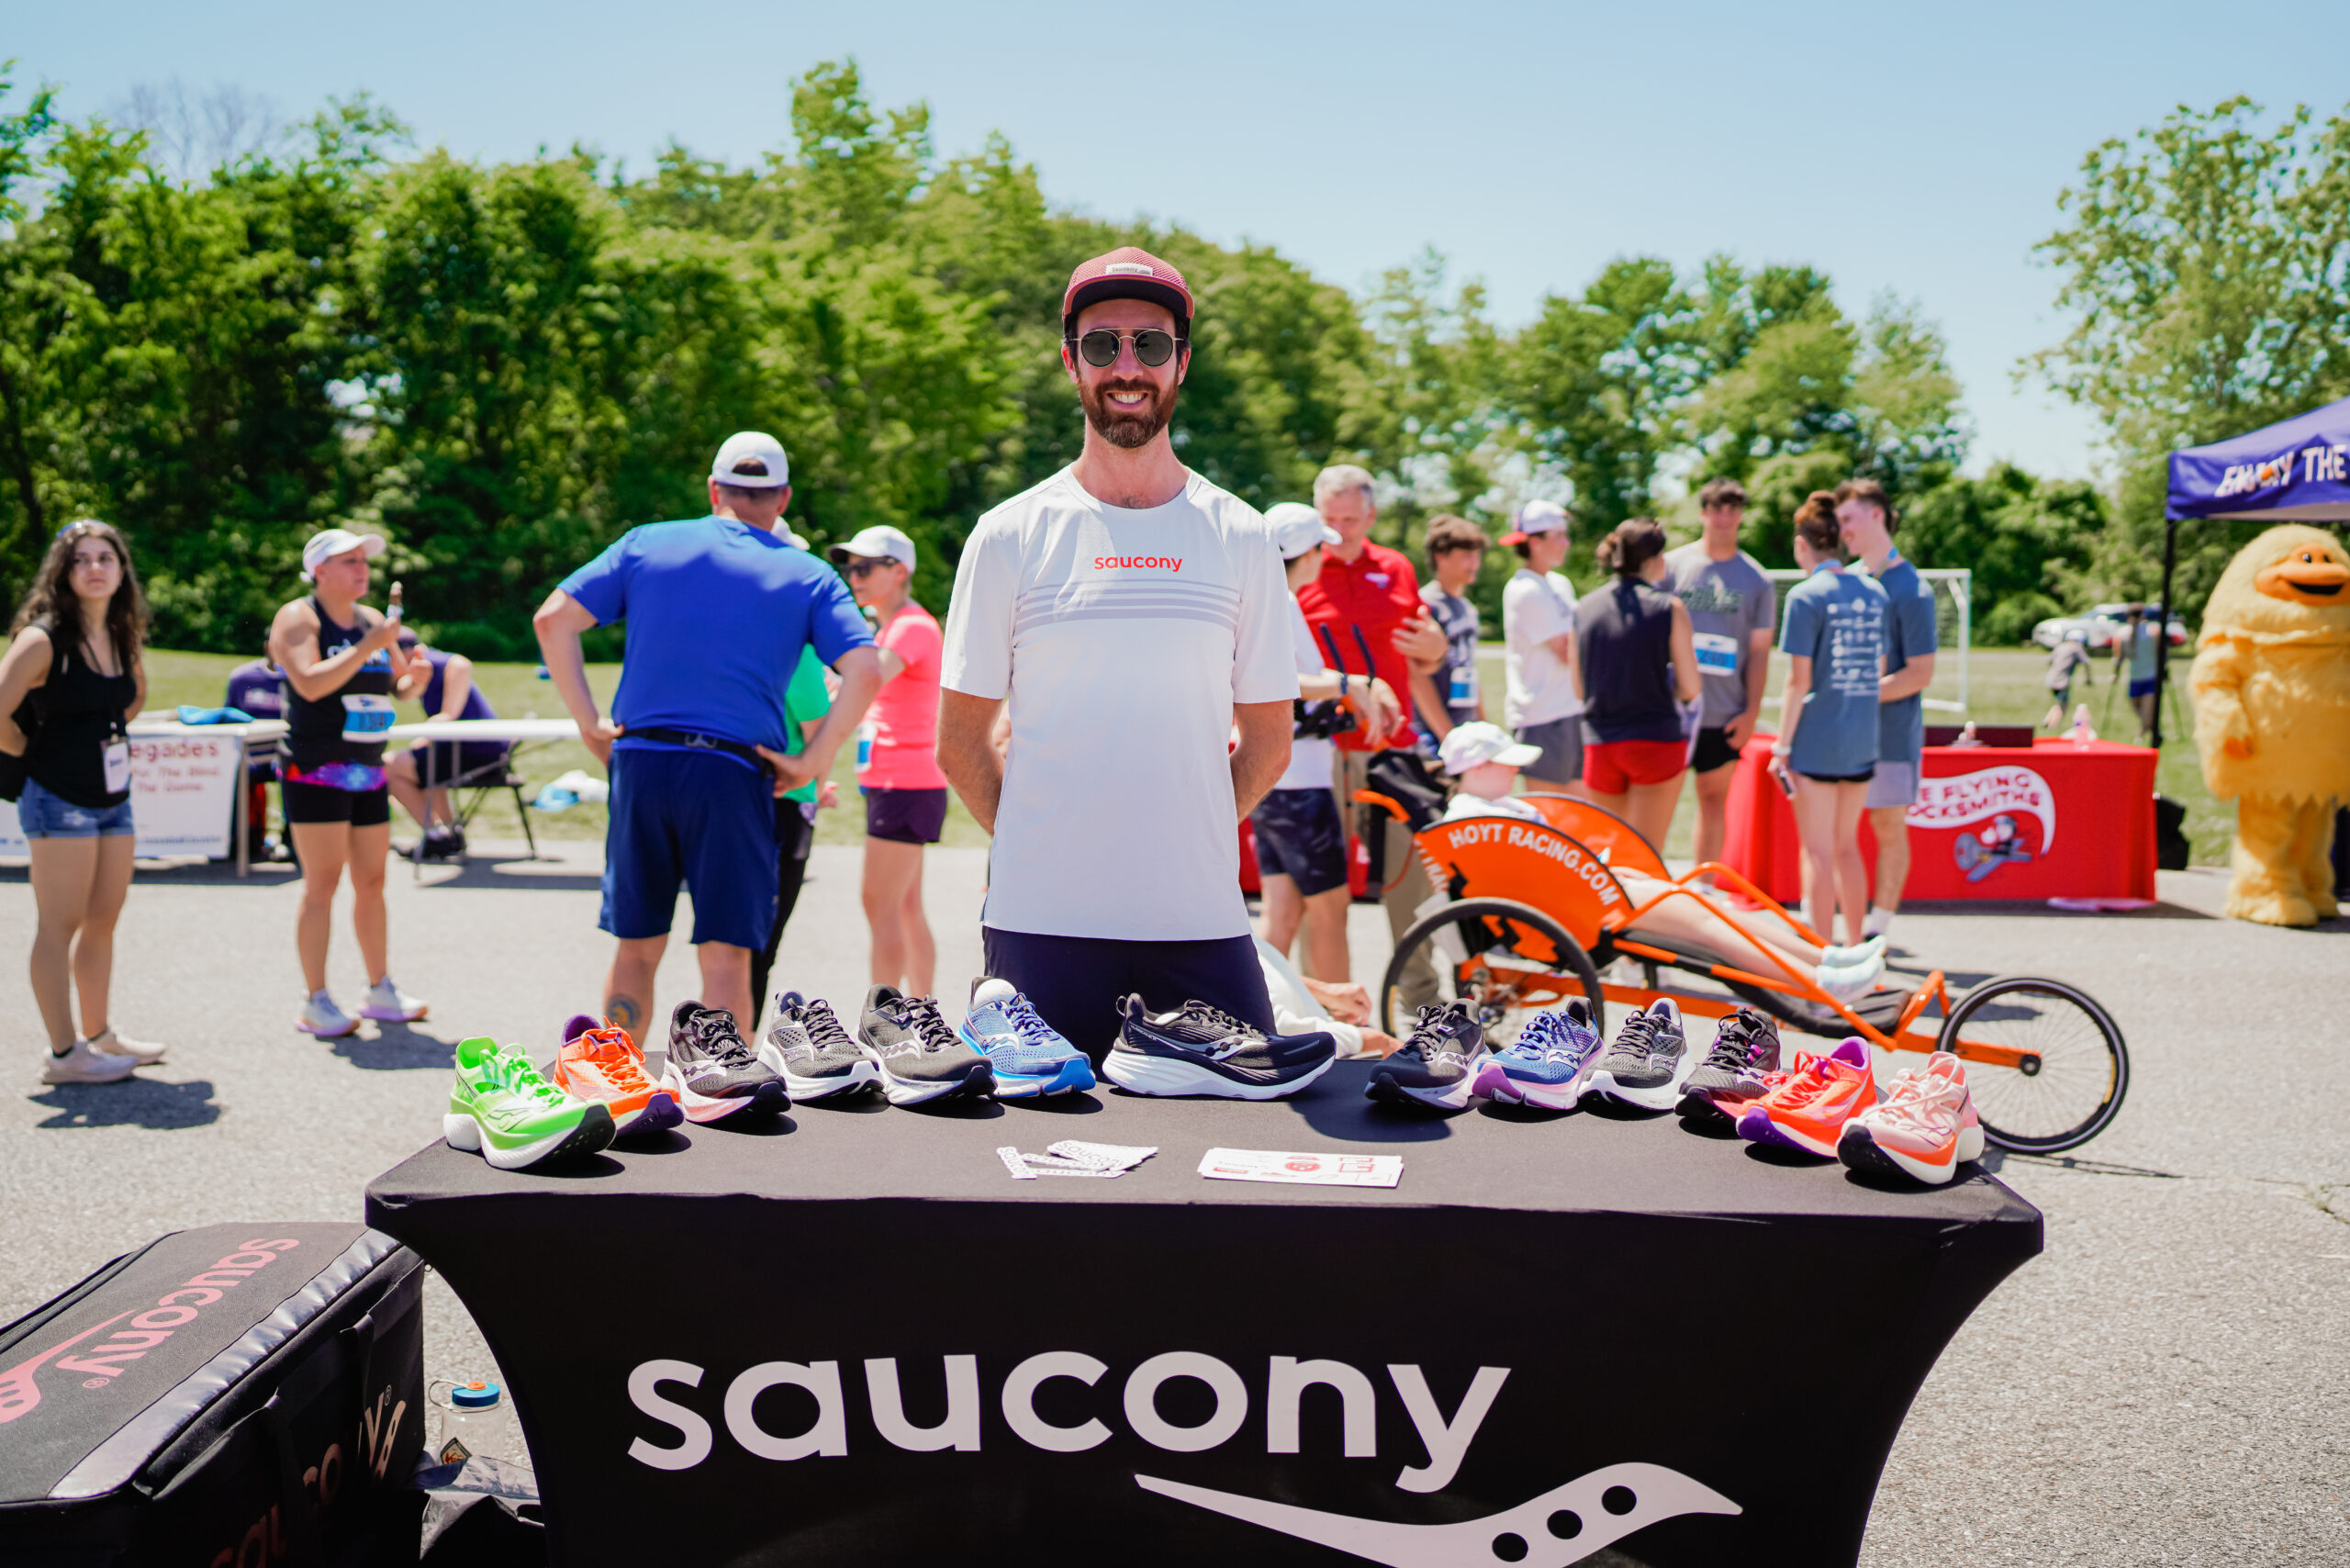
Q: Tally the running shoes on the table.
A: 13